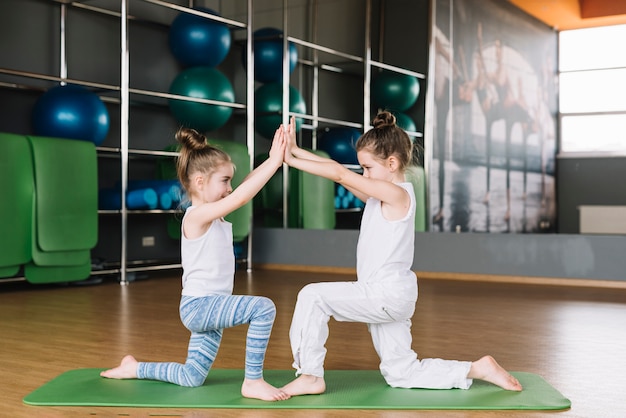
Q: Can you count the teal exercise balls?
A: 4